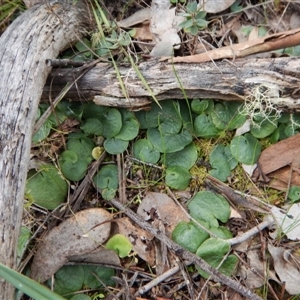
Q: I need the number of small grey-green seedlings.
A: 2